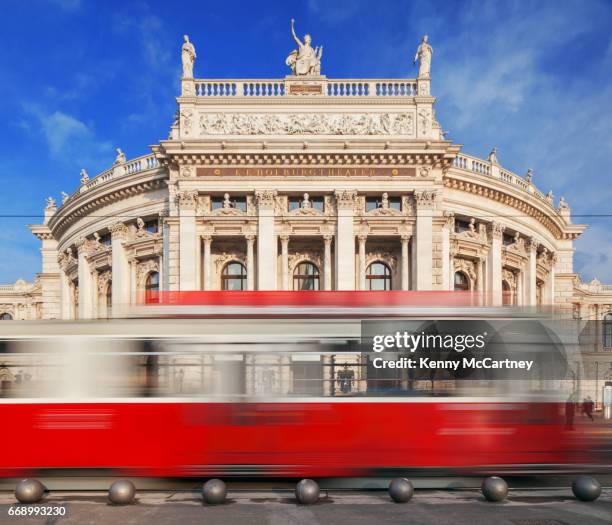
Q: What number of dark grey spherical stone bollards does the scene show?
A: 7